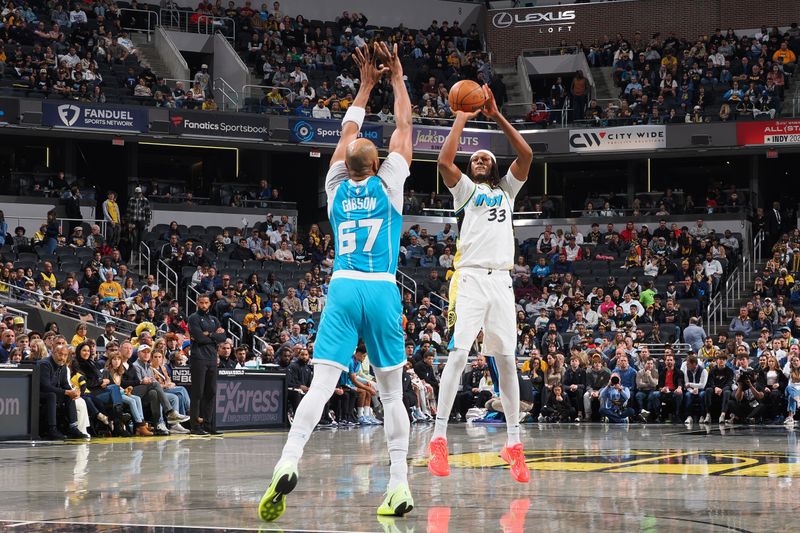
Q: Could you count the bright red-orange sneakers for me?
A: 2